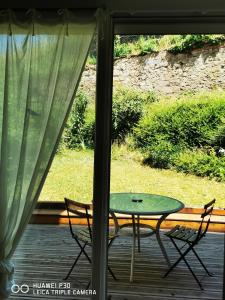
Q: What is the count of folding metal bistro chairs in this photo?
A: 2